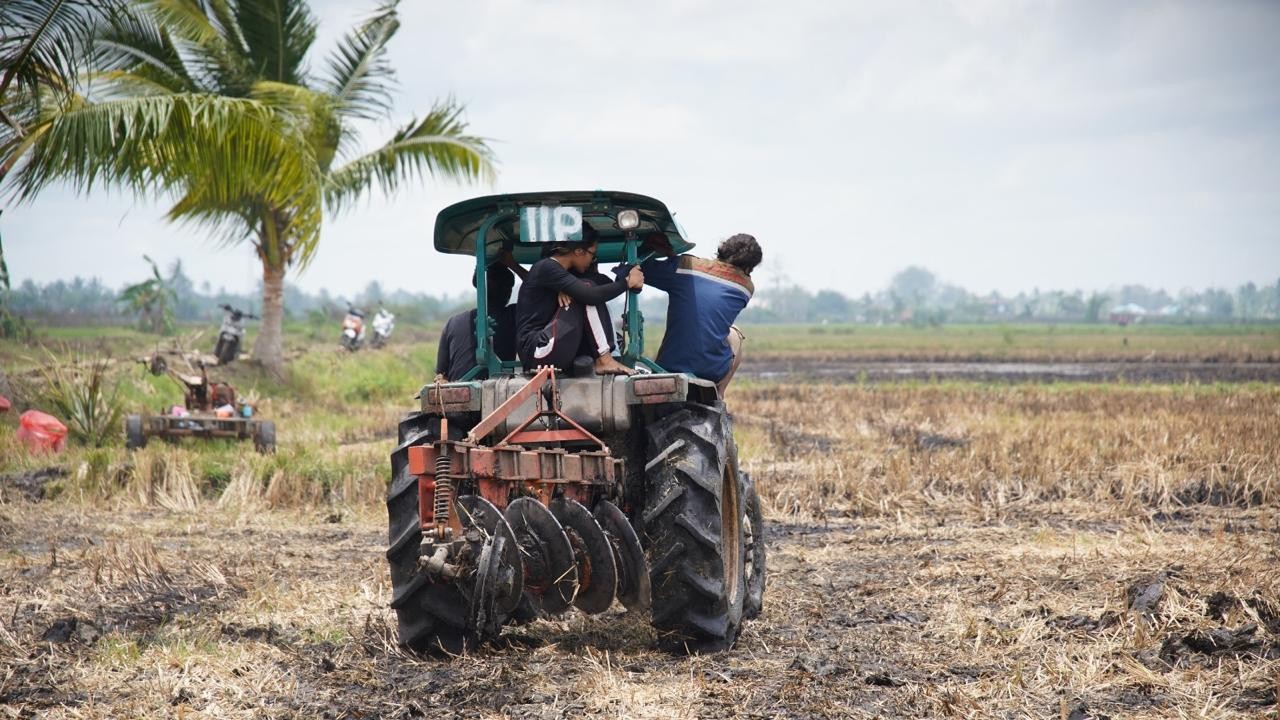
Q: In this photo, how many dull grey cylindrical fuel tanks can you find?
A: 1